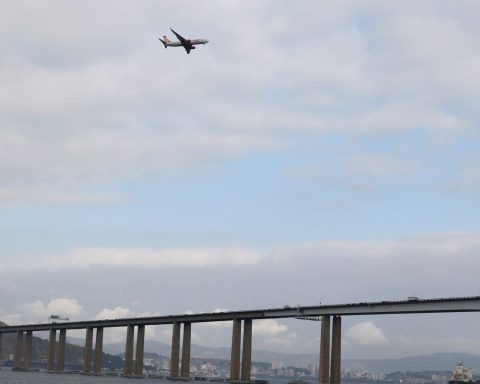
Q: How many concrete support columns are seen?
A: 14